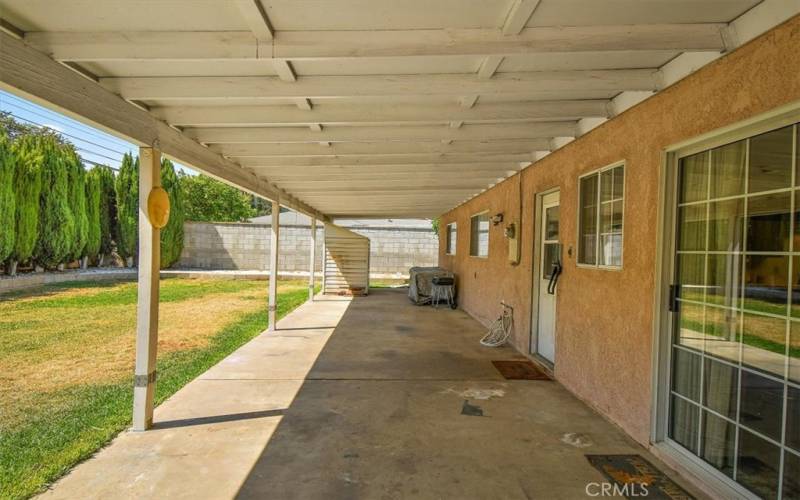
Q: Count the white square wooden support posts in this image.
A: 3